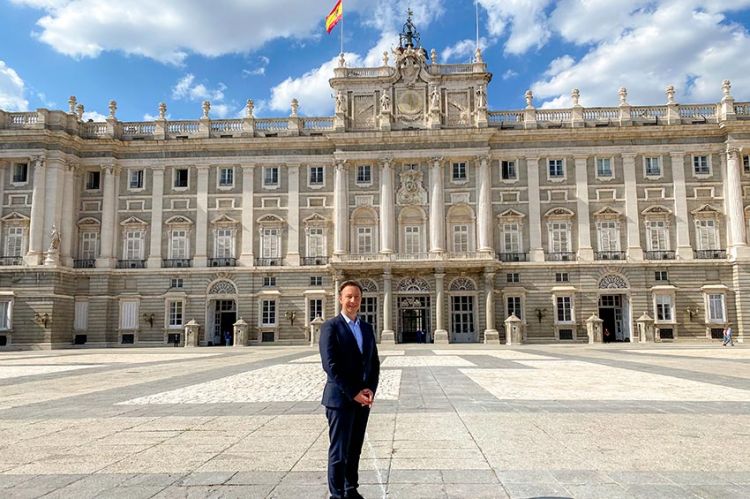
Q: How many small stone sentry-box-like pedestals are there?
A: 6